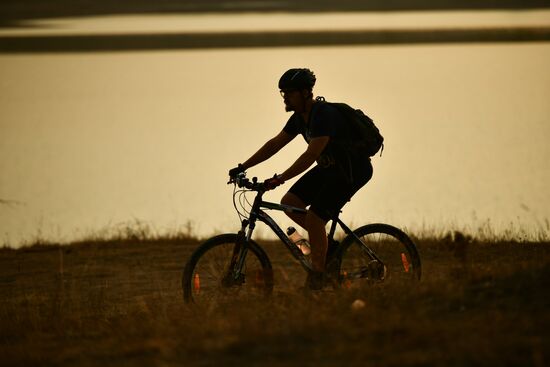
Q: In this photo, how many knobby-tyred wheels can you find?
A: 2